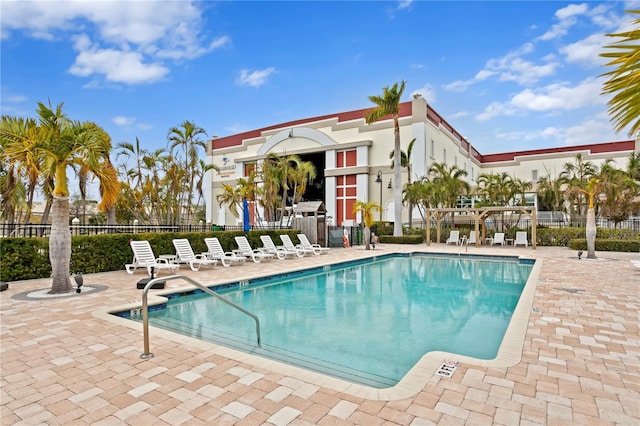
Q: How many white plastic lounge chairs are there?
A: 11